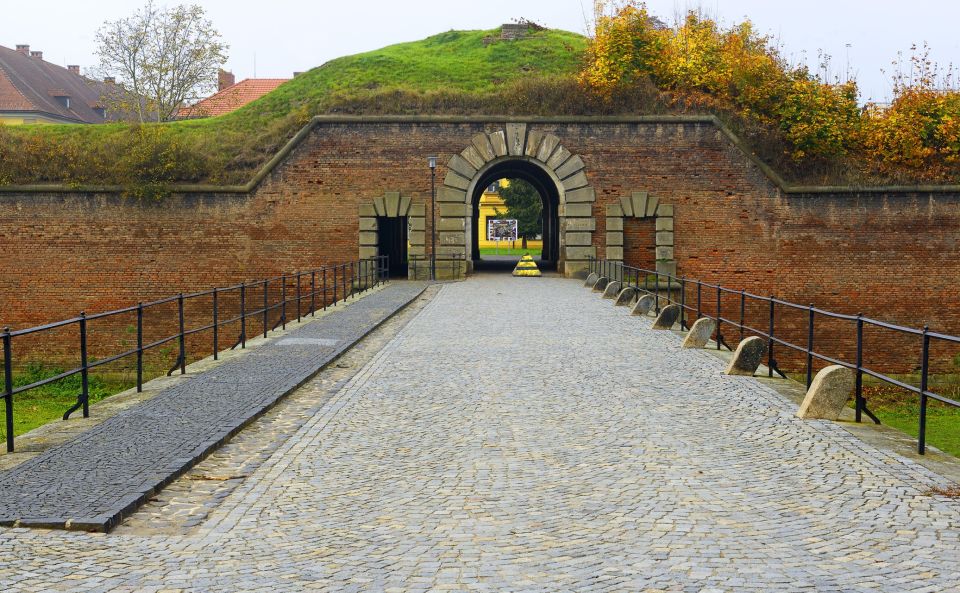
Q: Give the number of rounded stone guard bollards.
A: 9